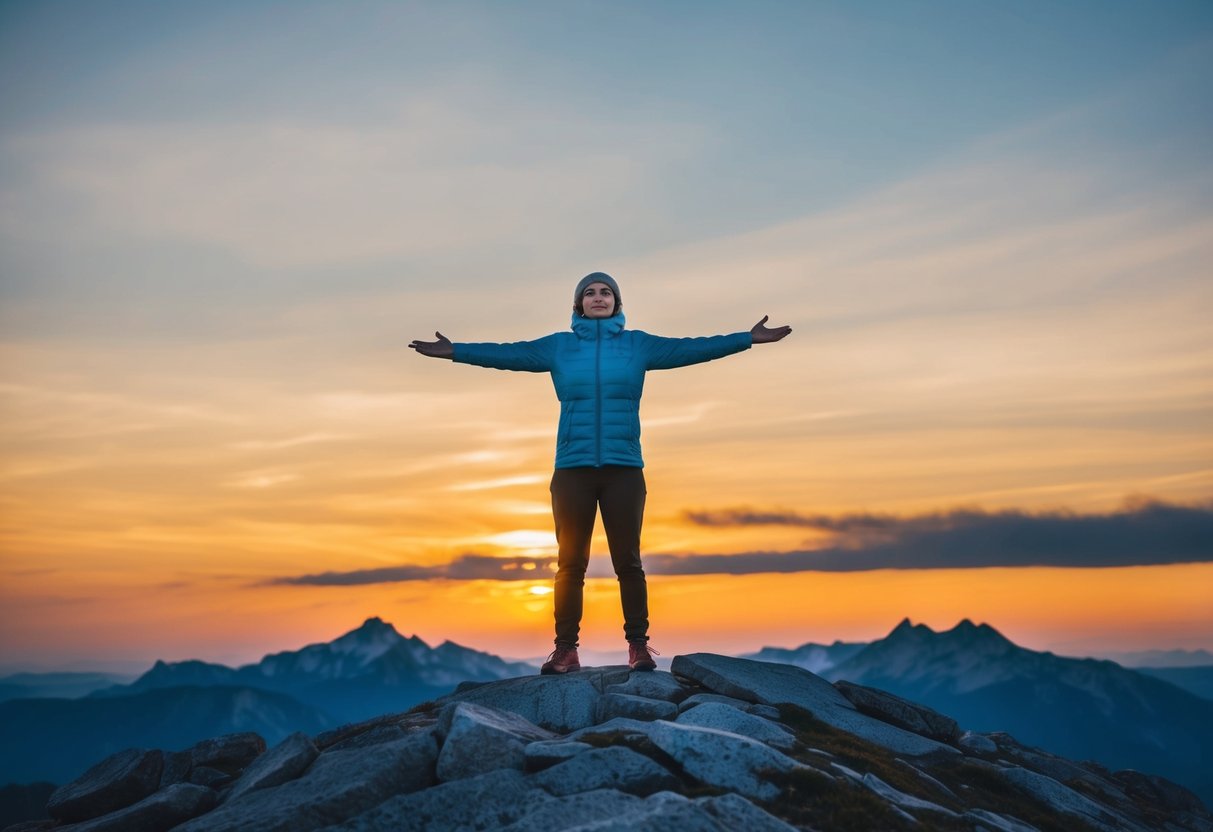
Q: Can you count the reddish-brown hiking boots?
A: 2